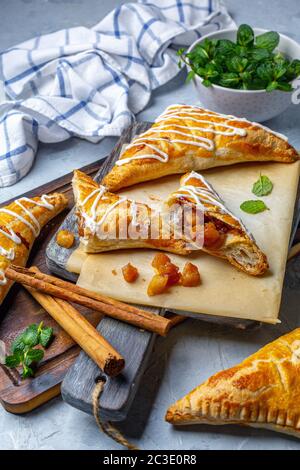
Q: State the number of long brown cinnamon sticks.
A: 2